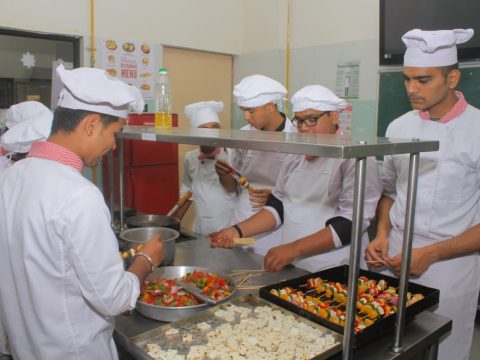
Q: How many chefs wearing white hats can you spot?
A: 7